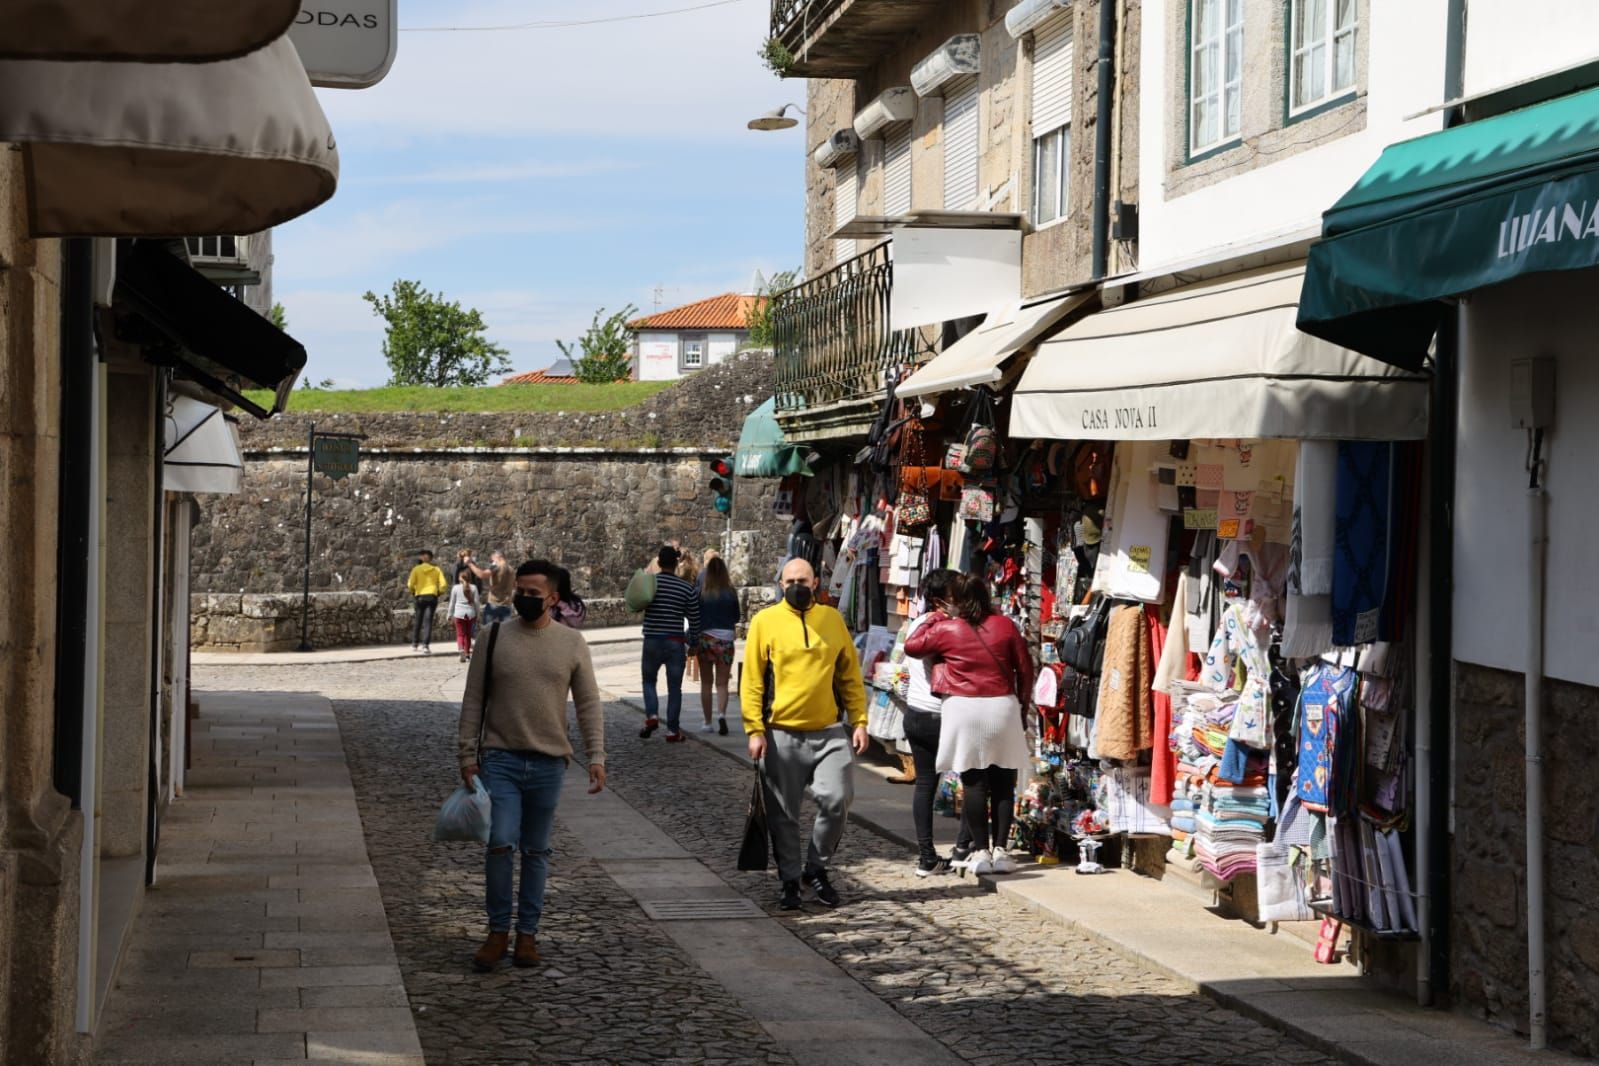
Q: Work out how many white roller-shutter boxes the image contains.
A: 4